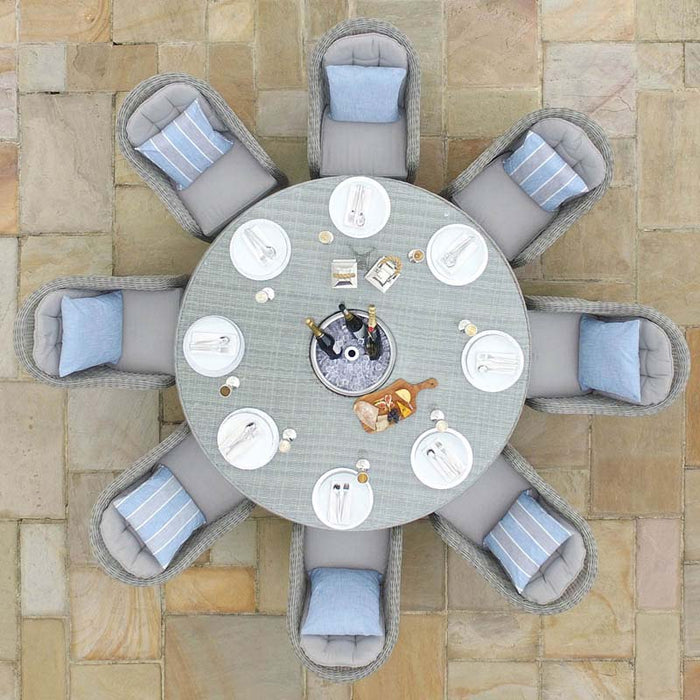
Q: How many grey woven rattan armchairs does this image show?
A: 8